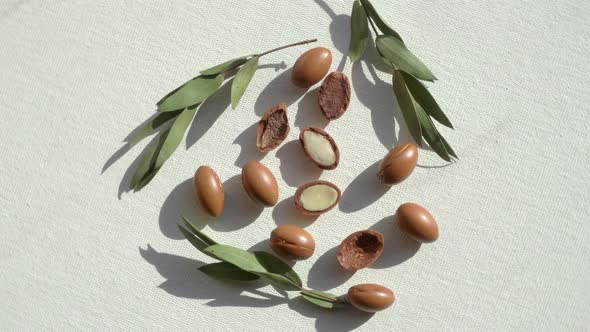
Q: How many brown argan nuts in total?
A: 7